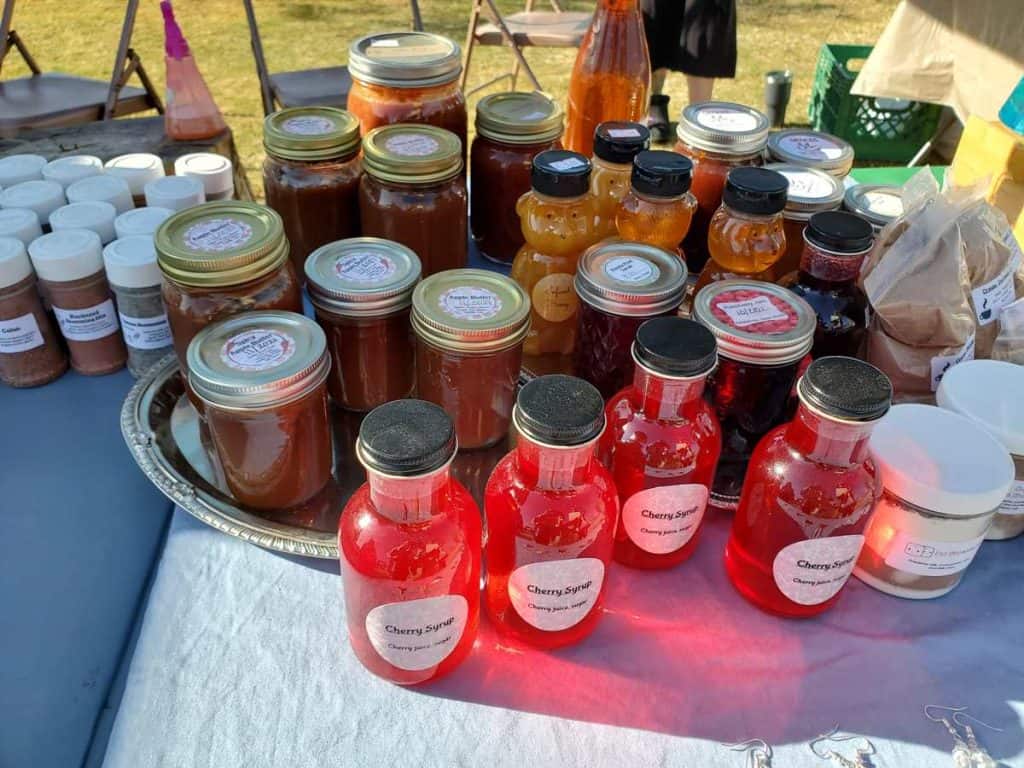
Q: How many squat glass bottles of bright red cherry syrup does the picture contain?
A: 4